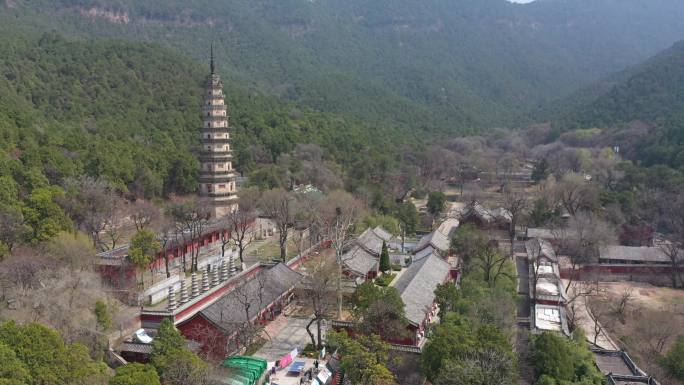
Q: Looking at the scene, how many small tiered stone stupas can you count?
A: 7